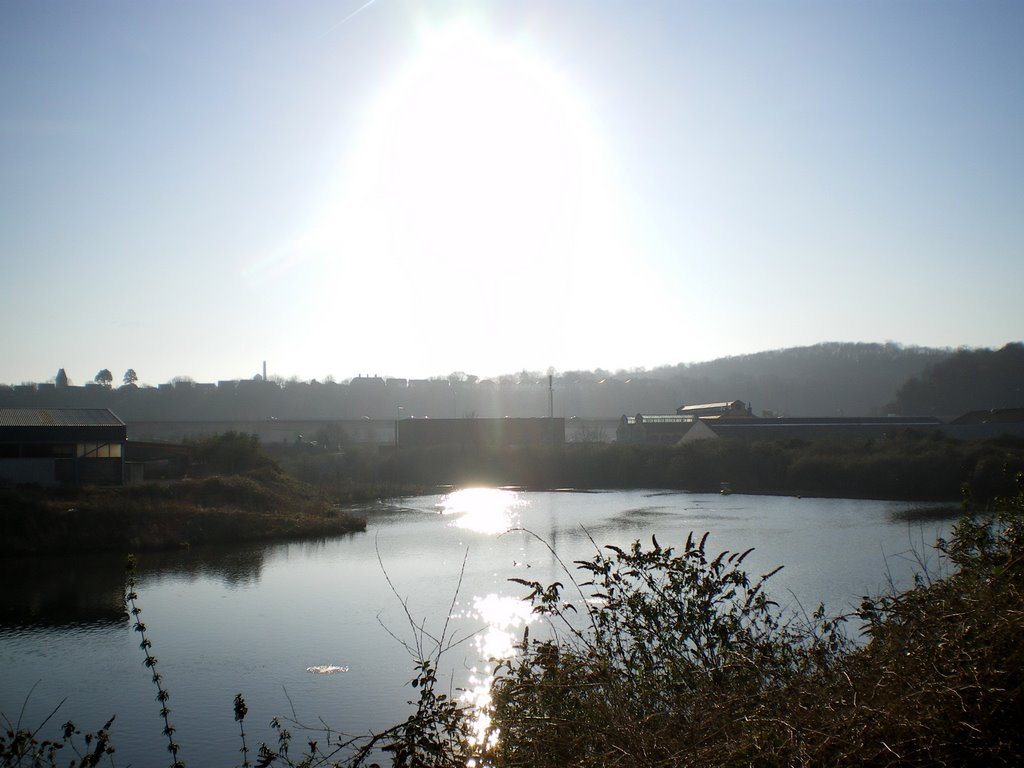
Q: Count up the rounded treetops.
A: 2